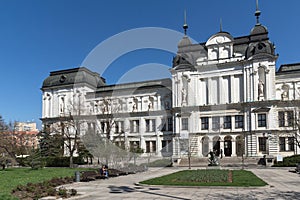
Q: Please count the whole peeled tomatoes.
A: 0